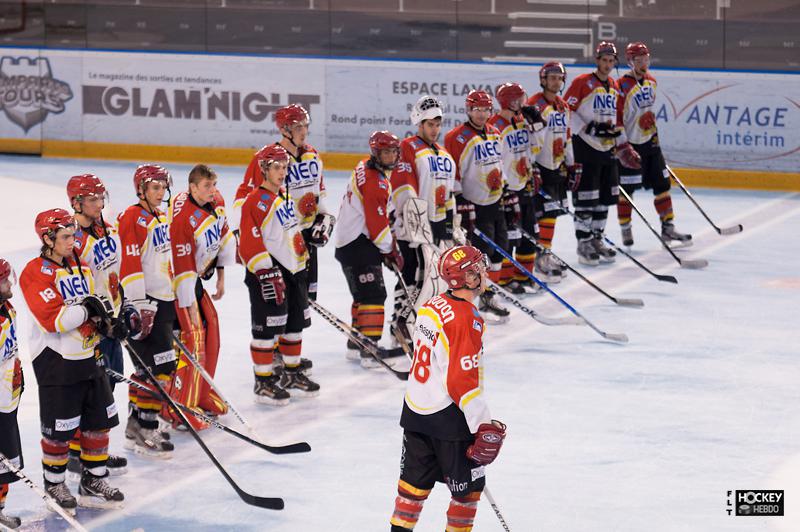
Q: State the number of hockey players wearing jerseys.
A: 15